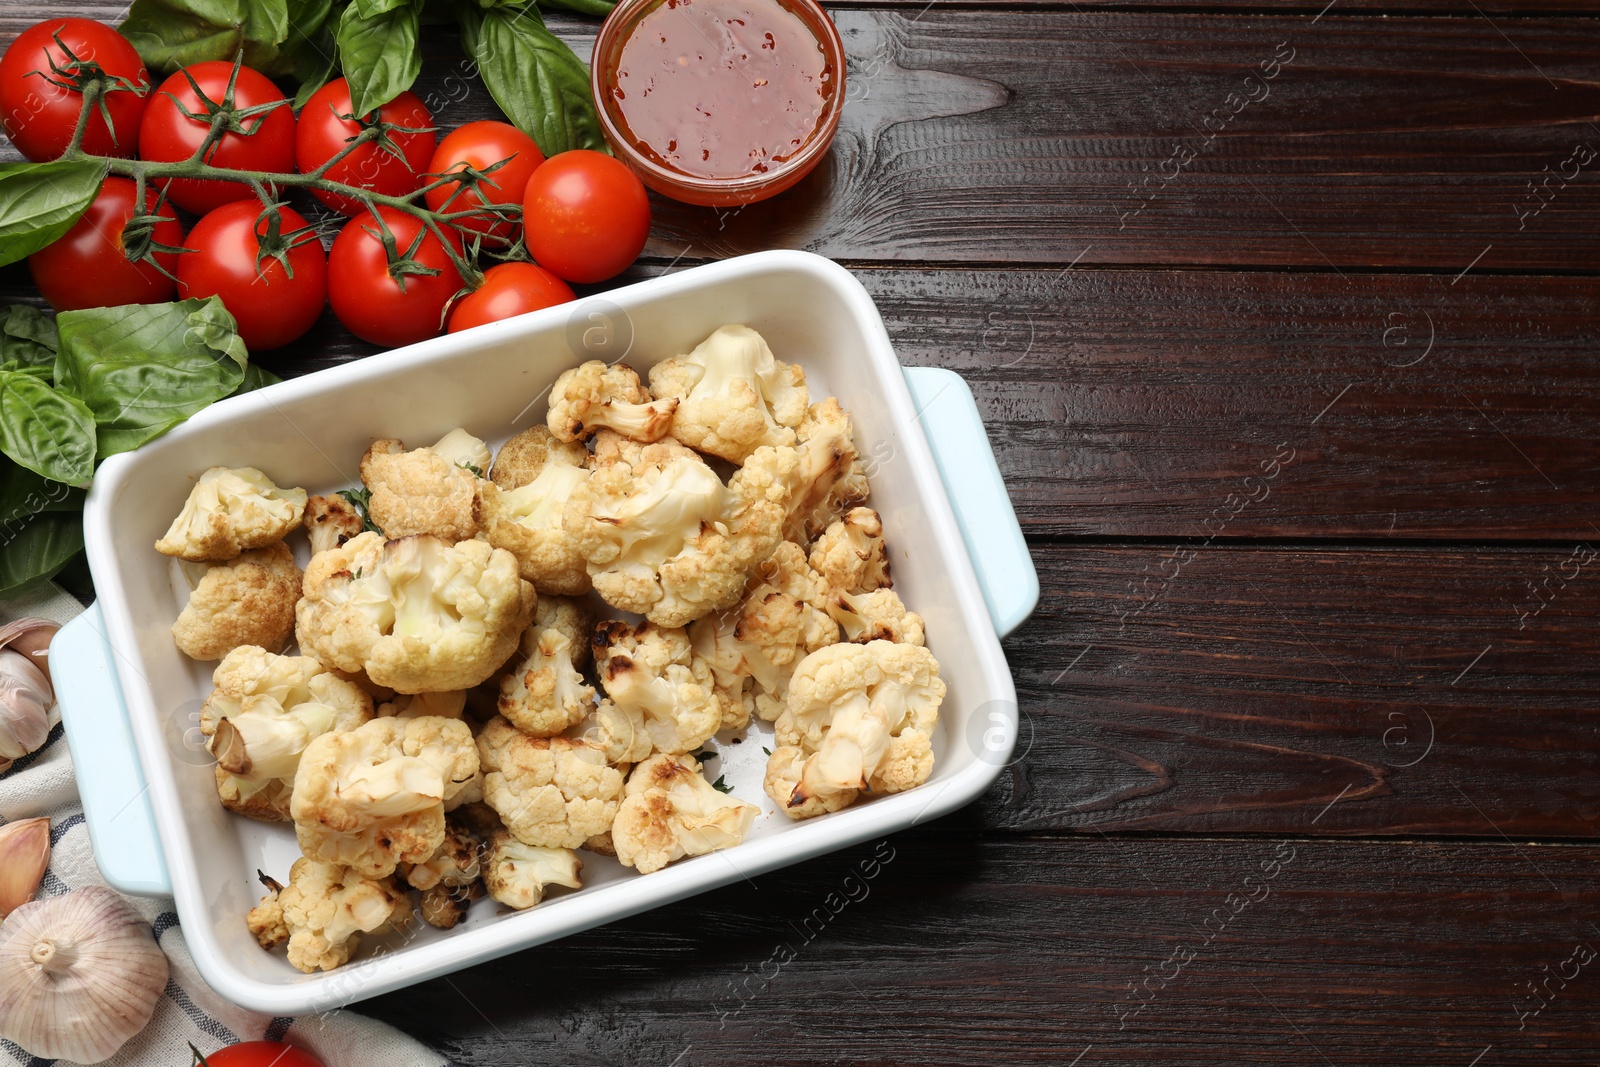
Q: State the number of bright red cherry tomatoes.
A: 10